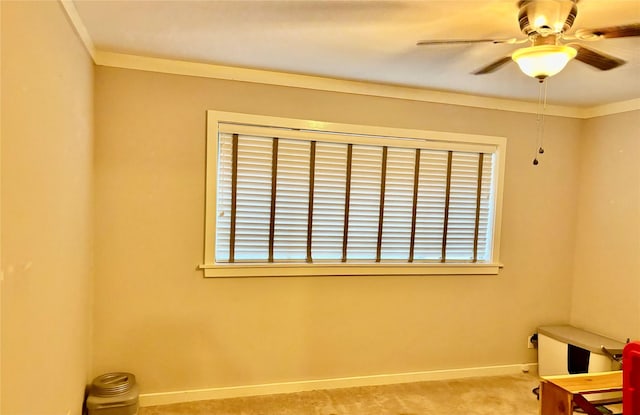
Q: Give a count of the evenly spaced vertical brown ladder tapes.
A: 8